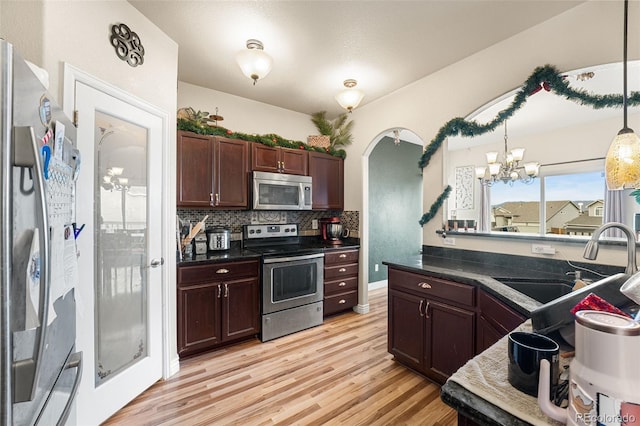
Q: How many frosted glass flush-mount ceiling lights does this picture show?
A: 2